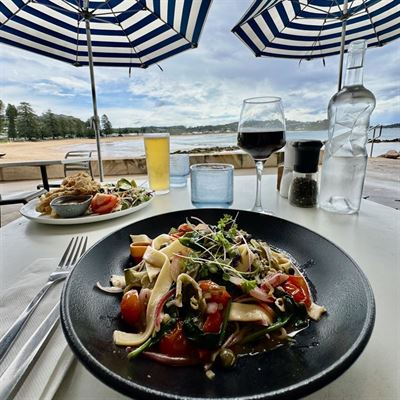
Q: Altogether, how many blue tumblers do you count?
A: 2